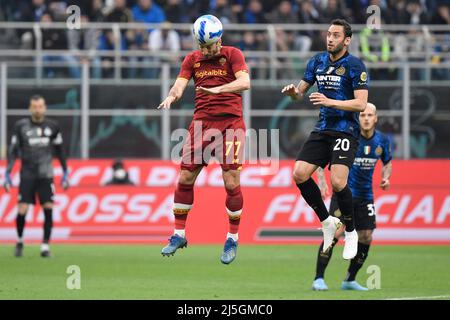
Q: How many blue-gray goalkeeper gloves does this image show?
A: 2